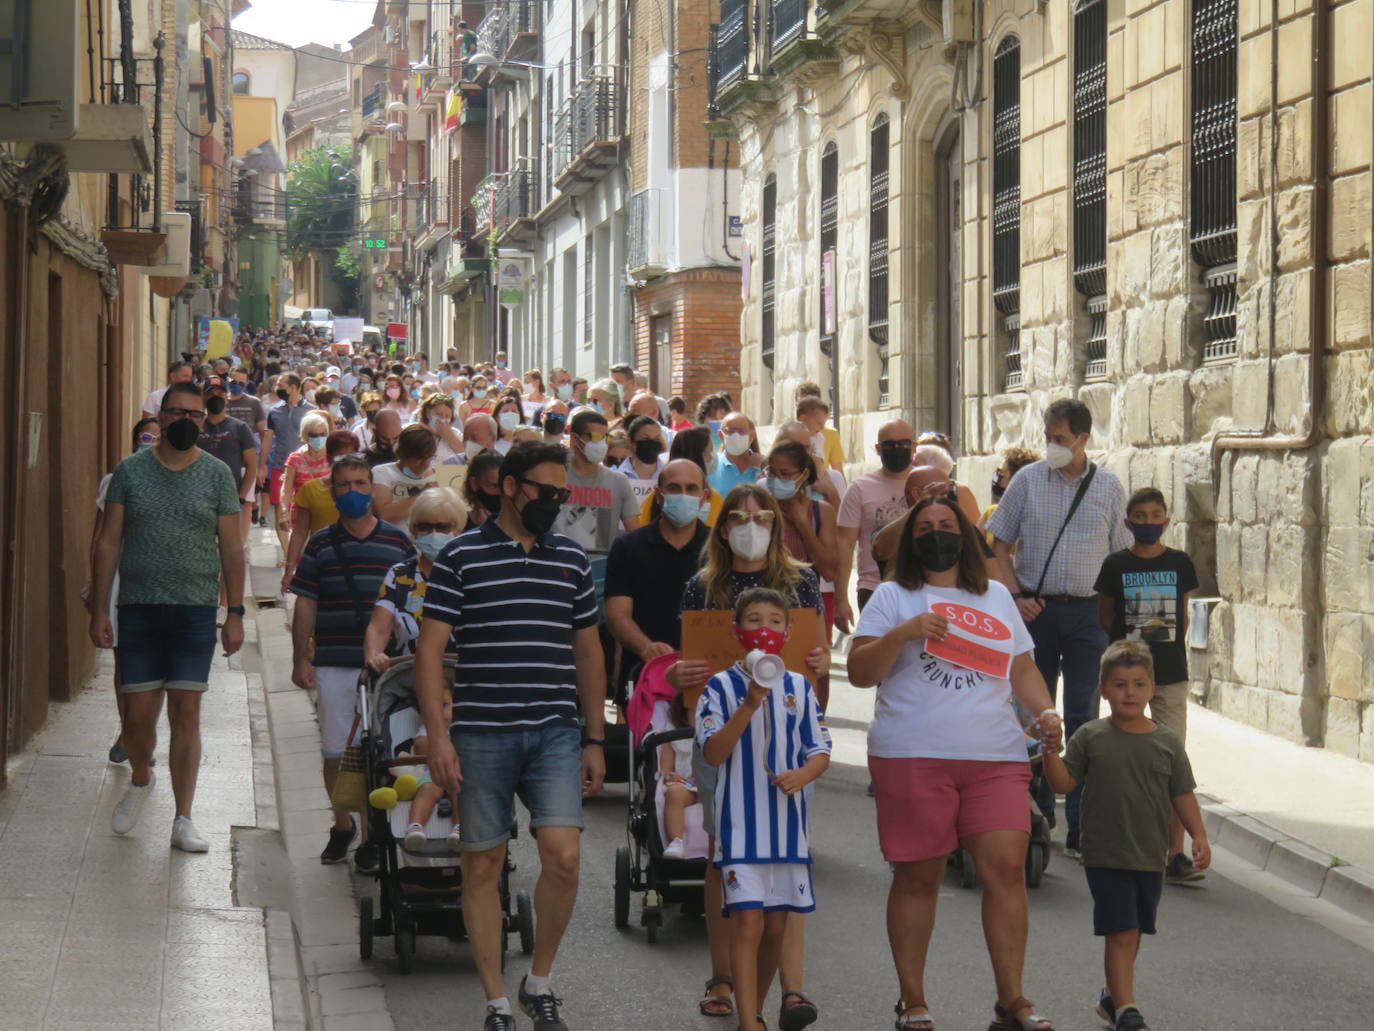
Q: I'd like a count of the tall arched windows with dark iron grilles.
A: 6